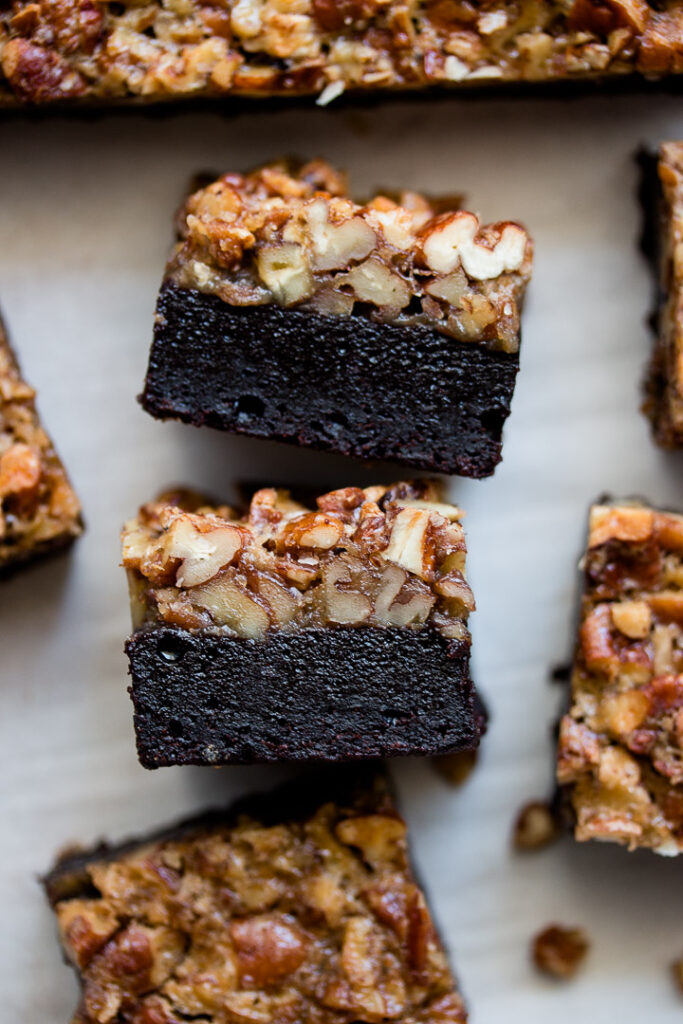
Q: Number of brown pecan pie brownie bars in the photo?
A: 7